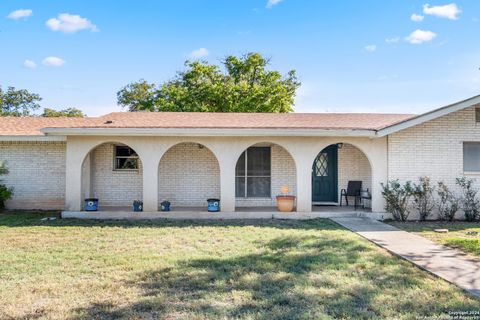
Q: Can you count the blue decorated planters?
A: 4